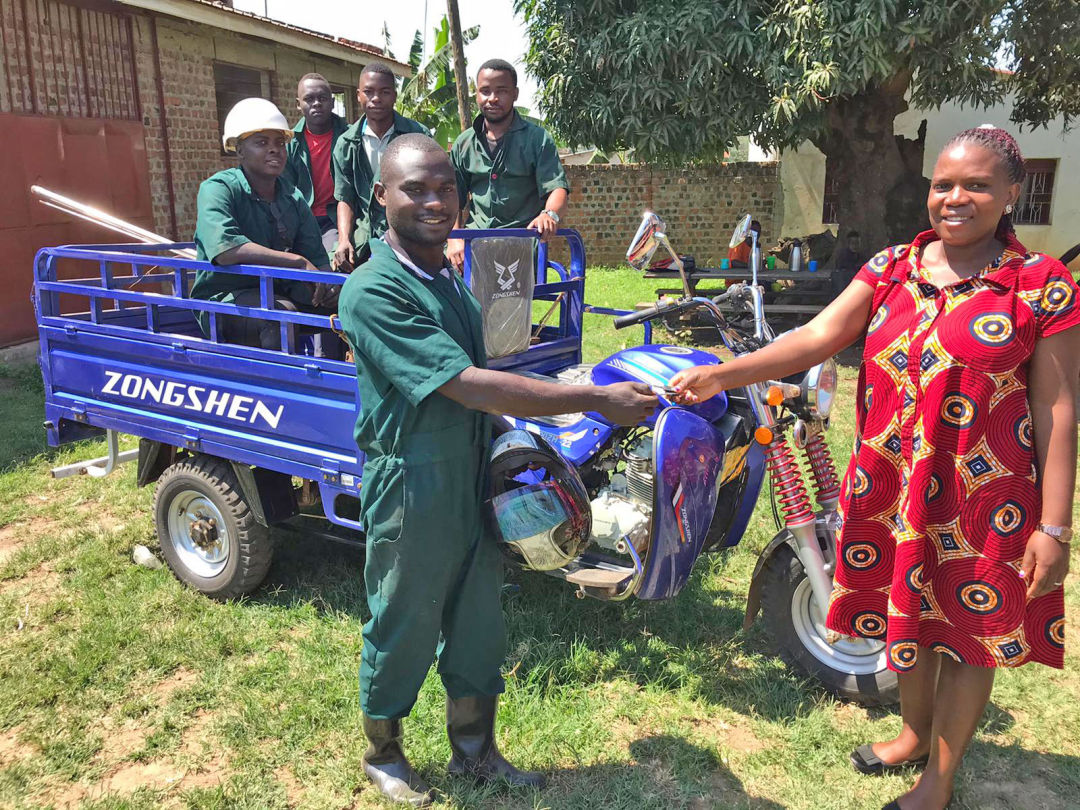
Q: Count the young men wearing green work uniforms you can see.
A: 5